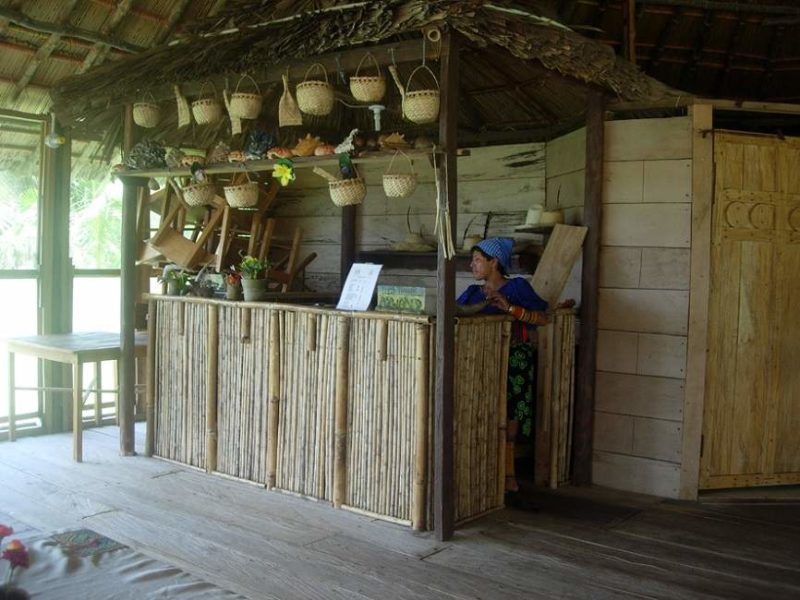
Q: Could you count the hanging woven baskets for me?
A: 10